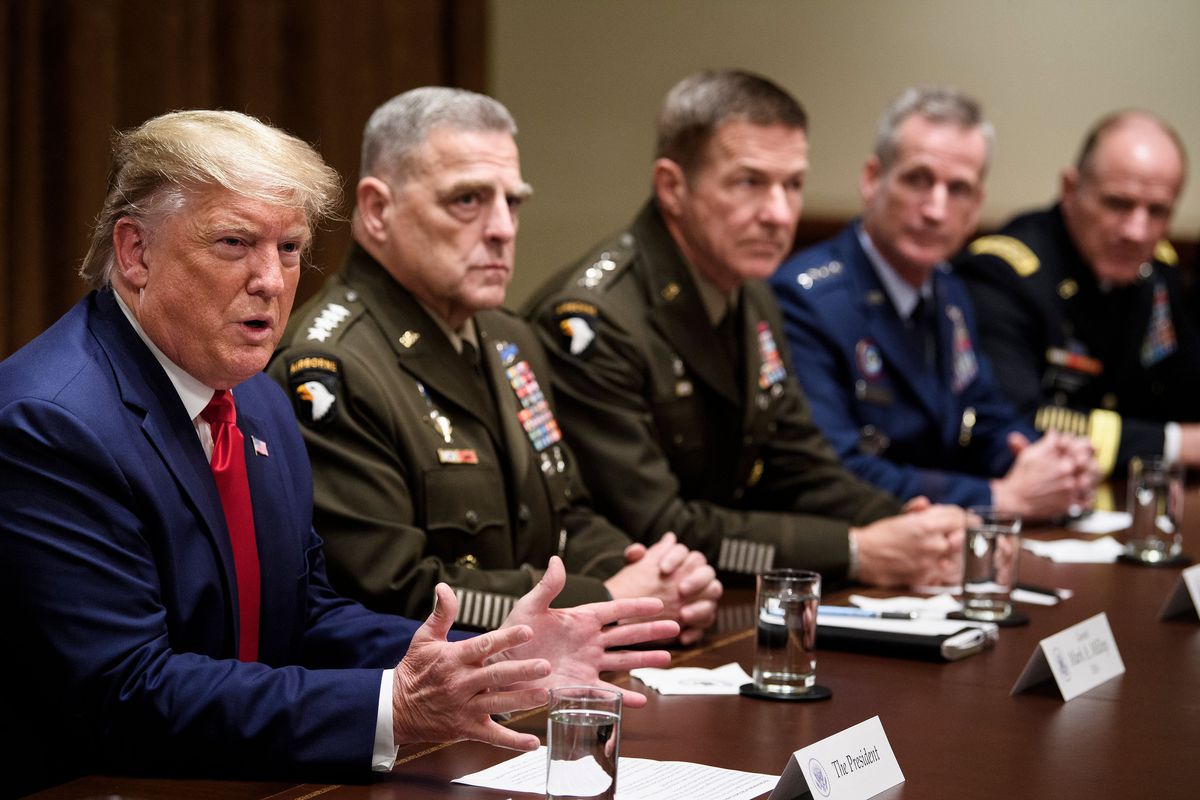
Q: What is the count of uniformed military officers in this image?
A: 4